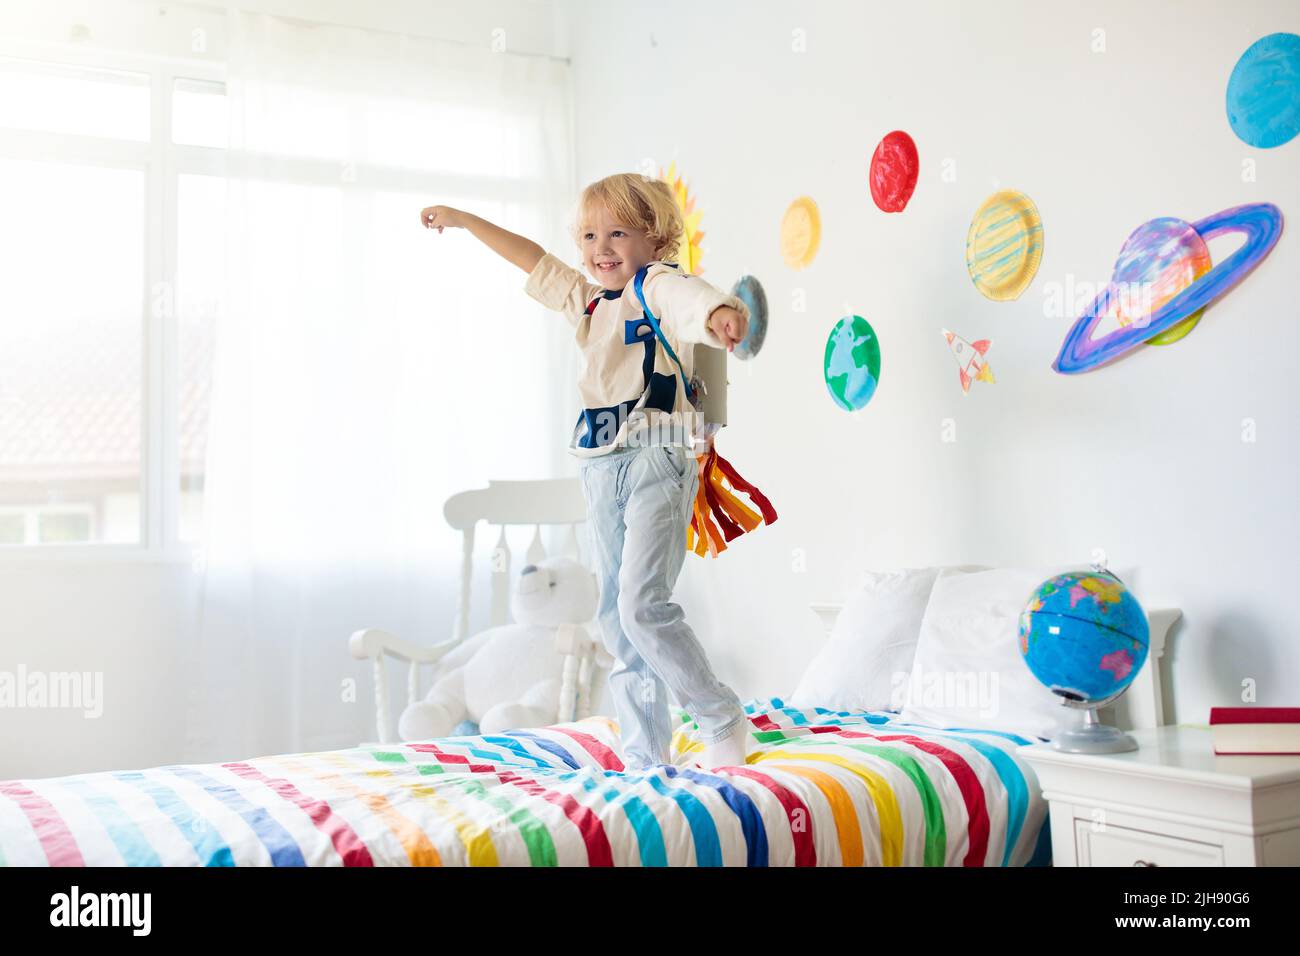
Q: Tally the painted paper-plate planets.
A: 7